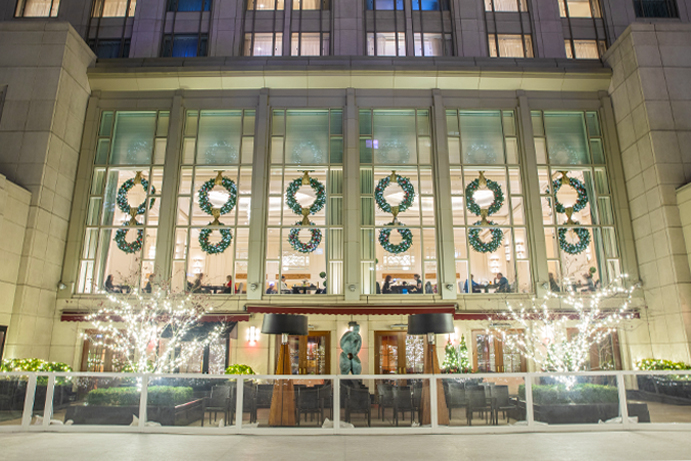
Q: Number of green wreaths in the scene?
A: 12